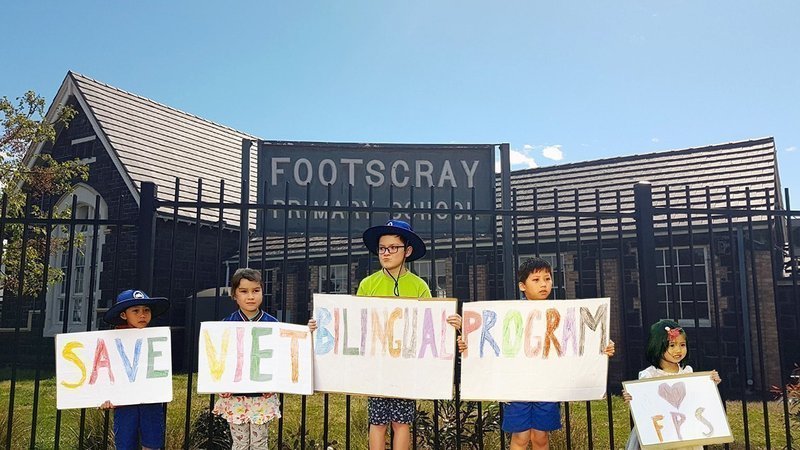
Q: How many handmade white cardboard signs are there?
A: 5